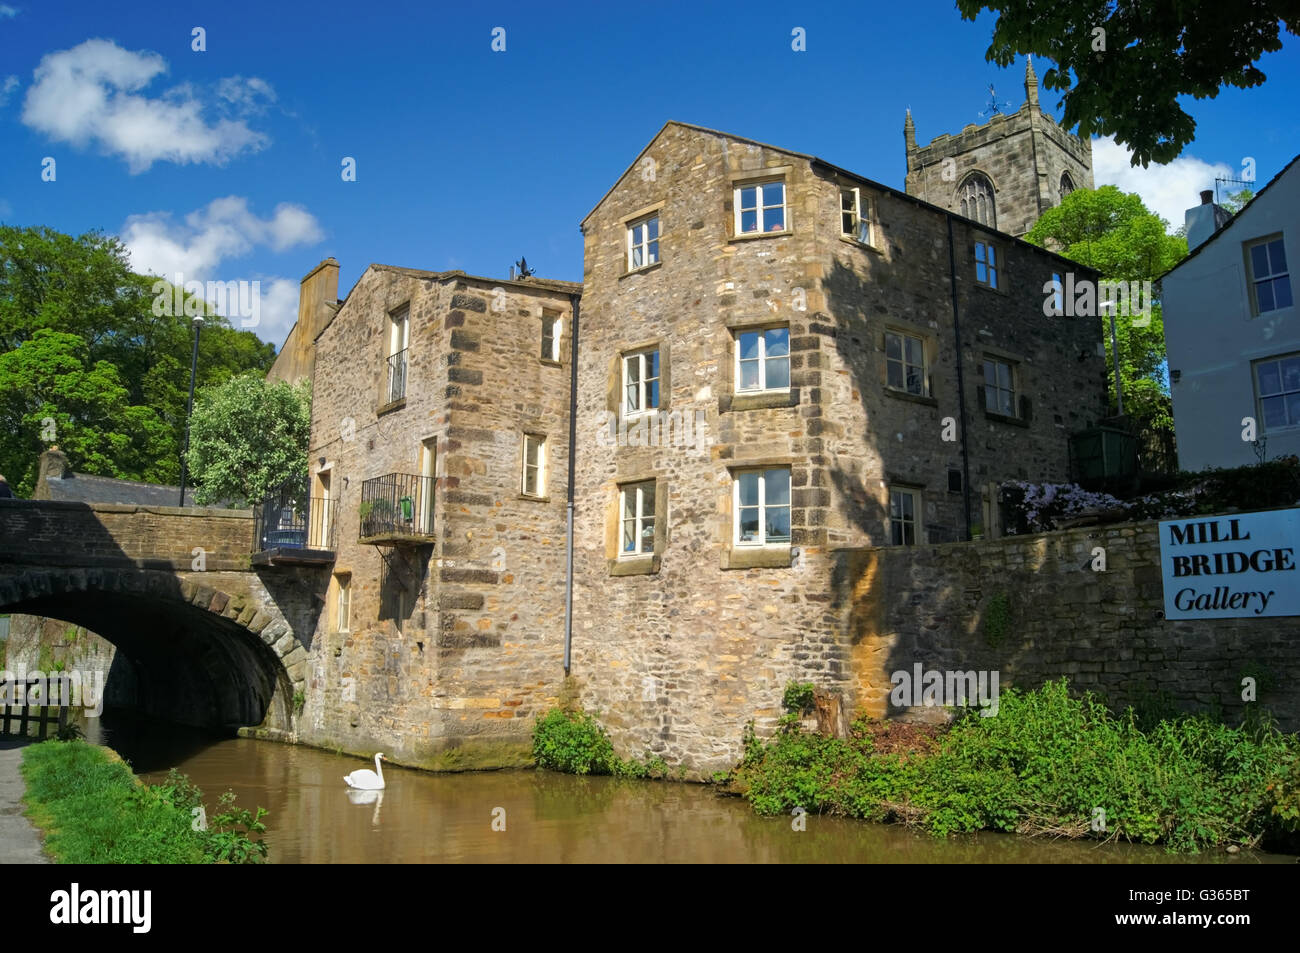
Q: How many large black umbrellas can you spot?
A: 0